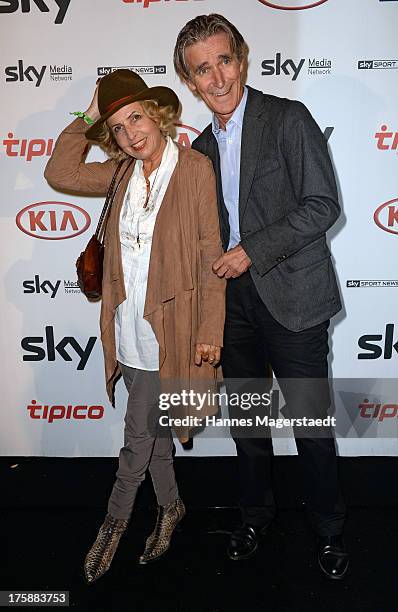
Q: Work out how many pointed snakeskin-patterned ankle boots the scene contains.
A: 2